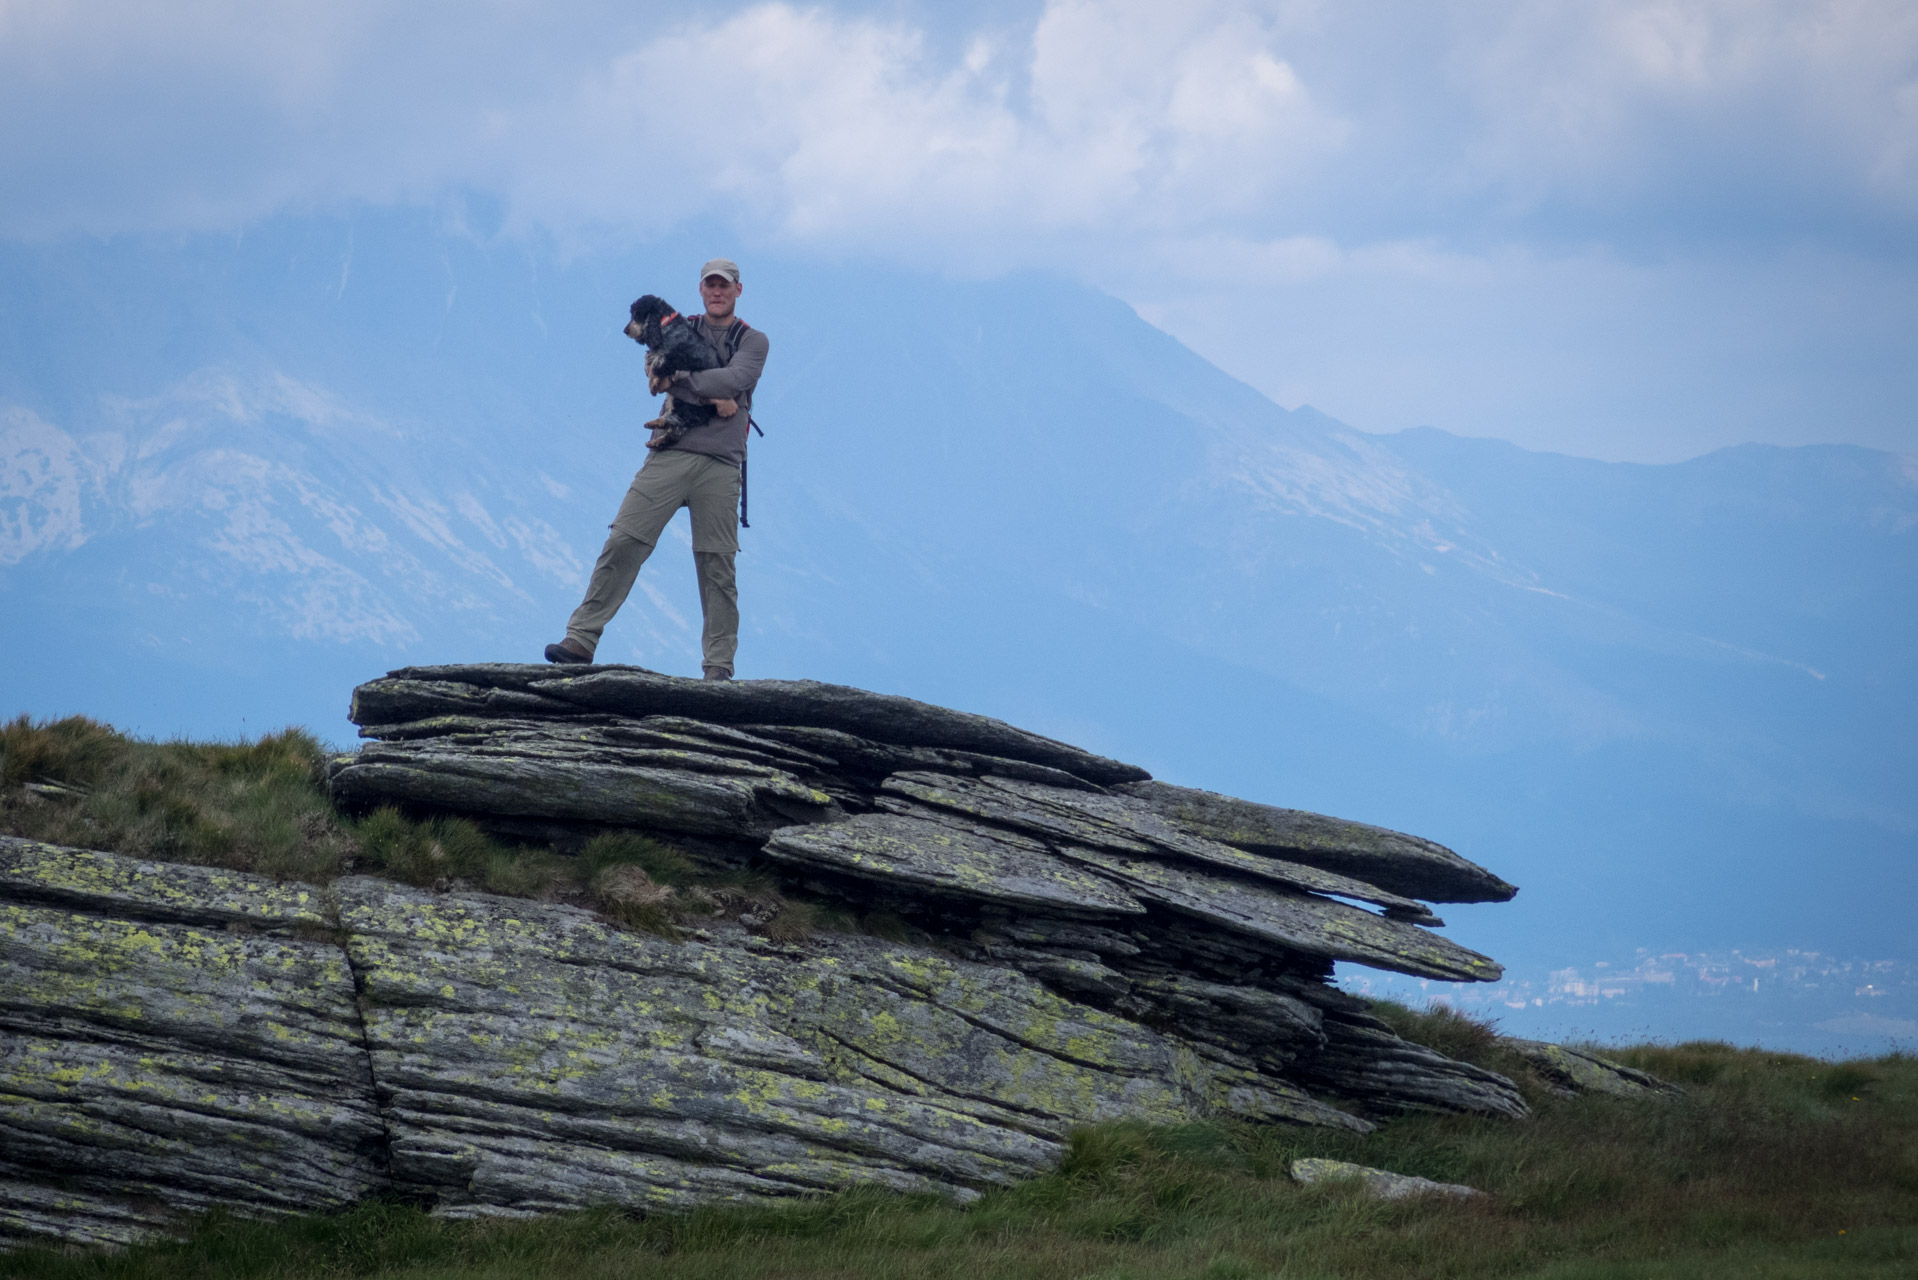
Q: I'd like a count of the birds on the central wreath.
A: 0